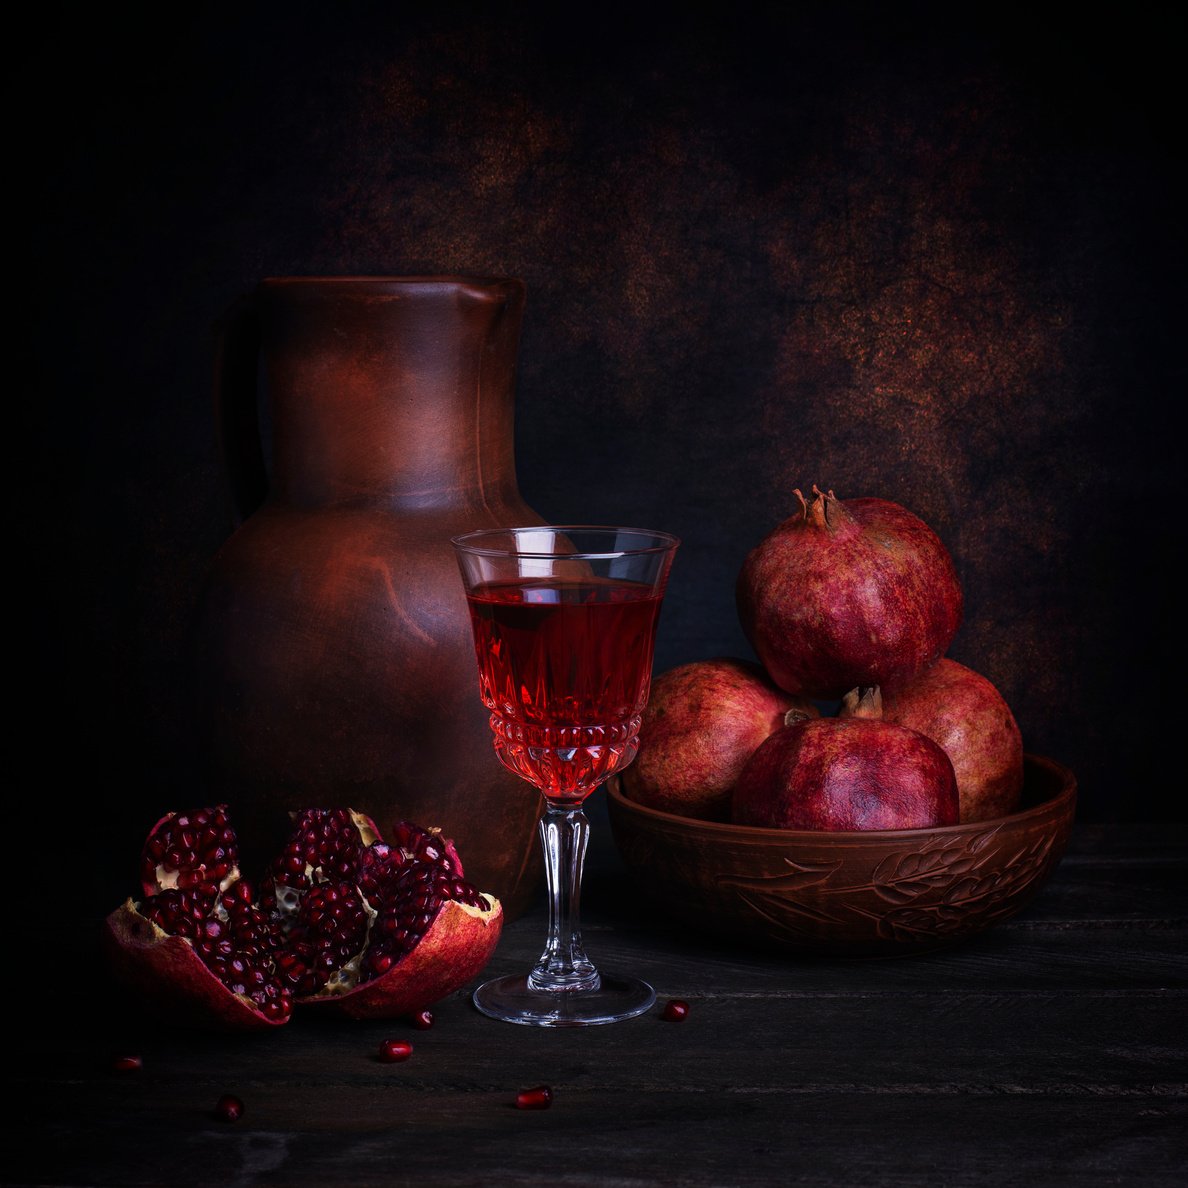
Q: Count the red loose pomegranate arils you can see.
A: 6